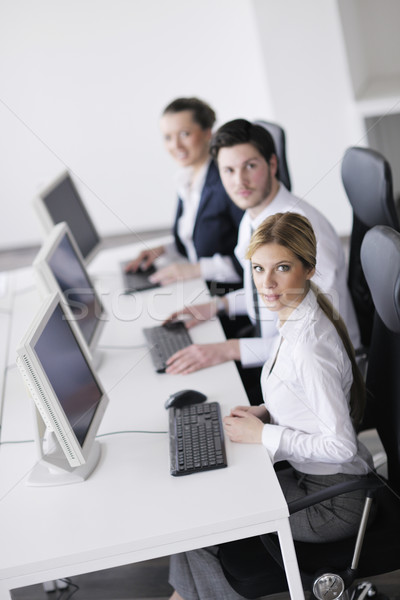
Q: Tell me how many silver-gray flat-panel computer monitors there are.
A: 3